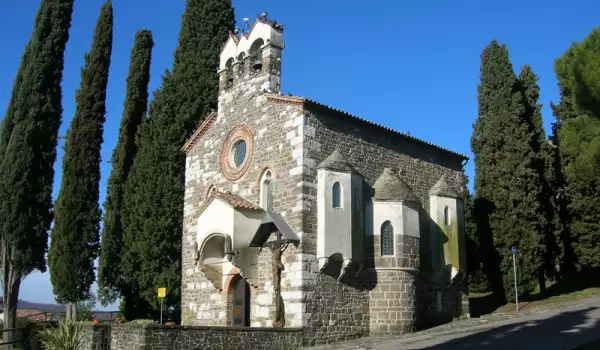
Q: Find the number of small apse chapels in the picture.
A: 3